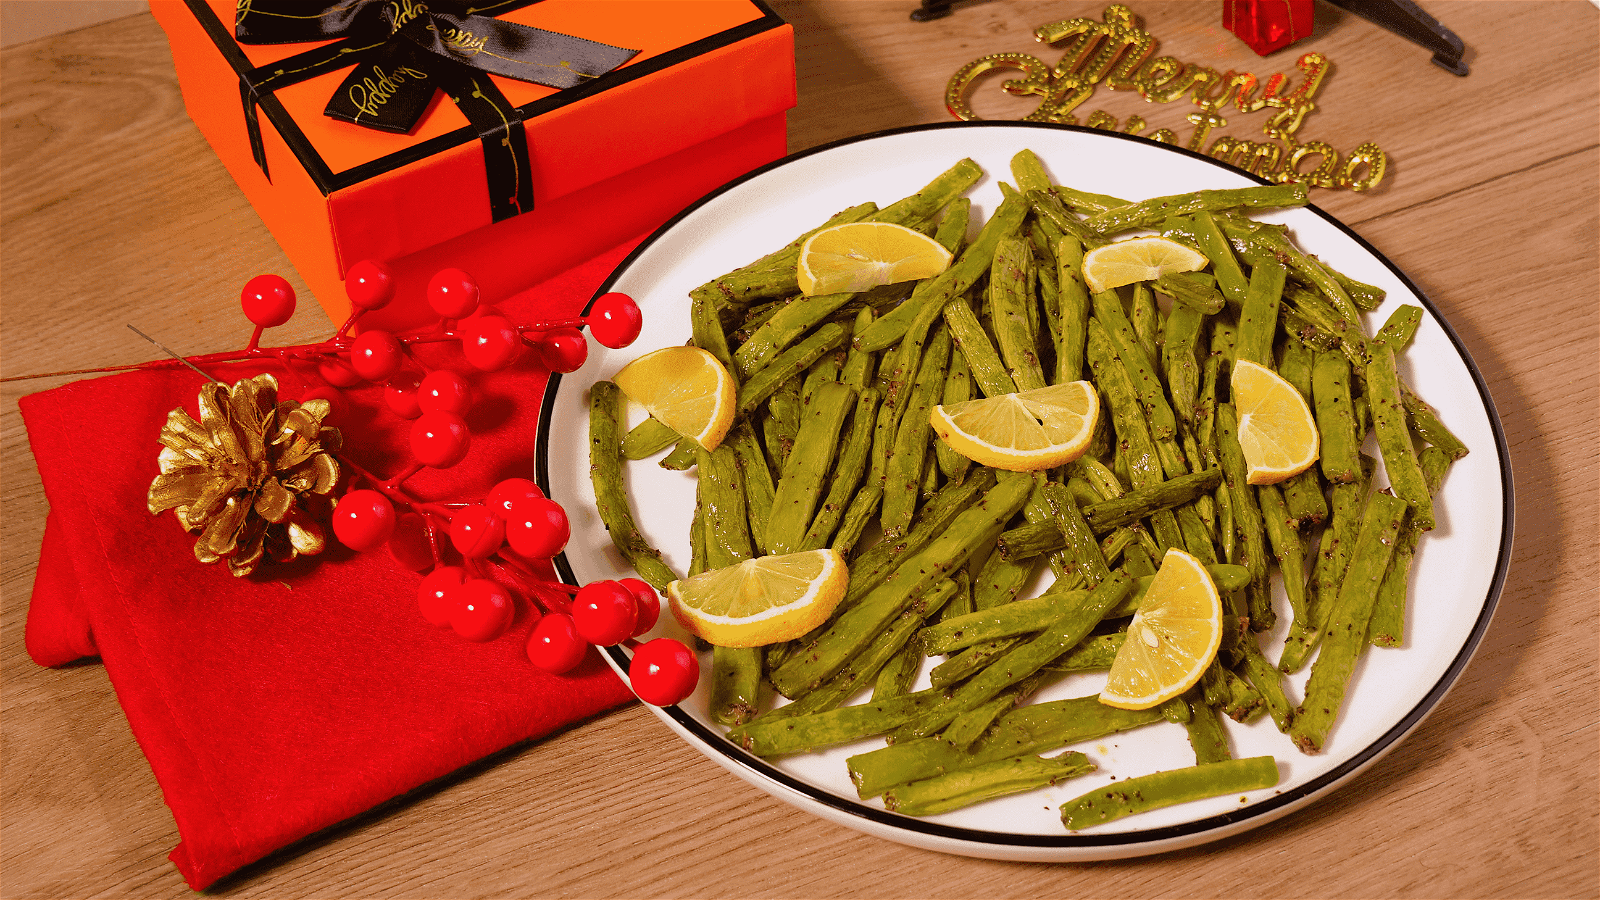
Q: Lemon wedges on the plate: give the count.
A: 7